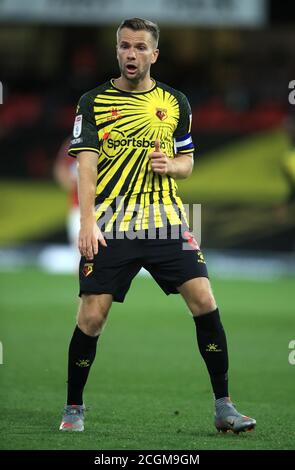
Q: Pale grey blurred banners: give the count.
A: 1